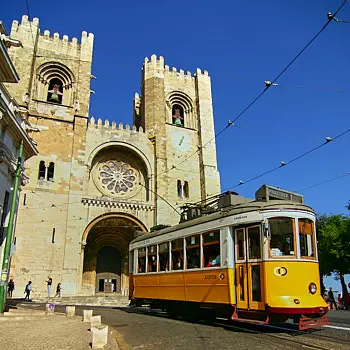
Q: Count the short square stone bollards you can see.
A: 5